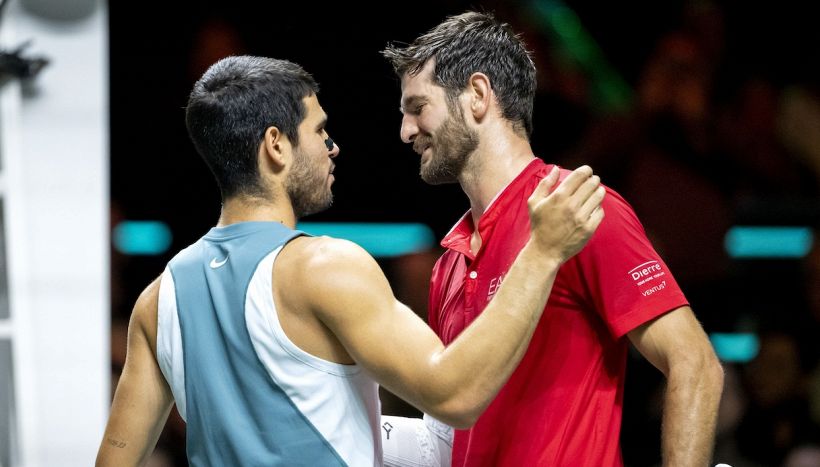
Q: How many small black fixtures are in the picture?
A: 1